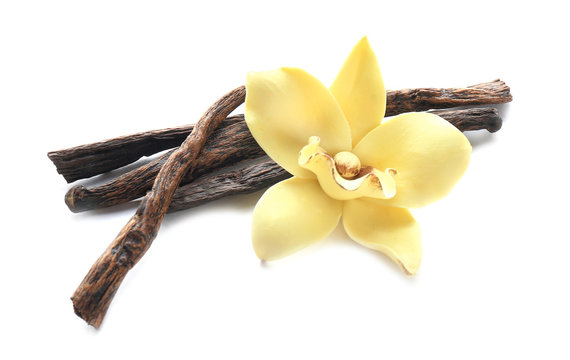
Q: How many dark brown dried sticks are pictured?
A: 4